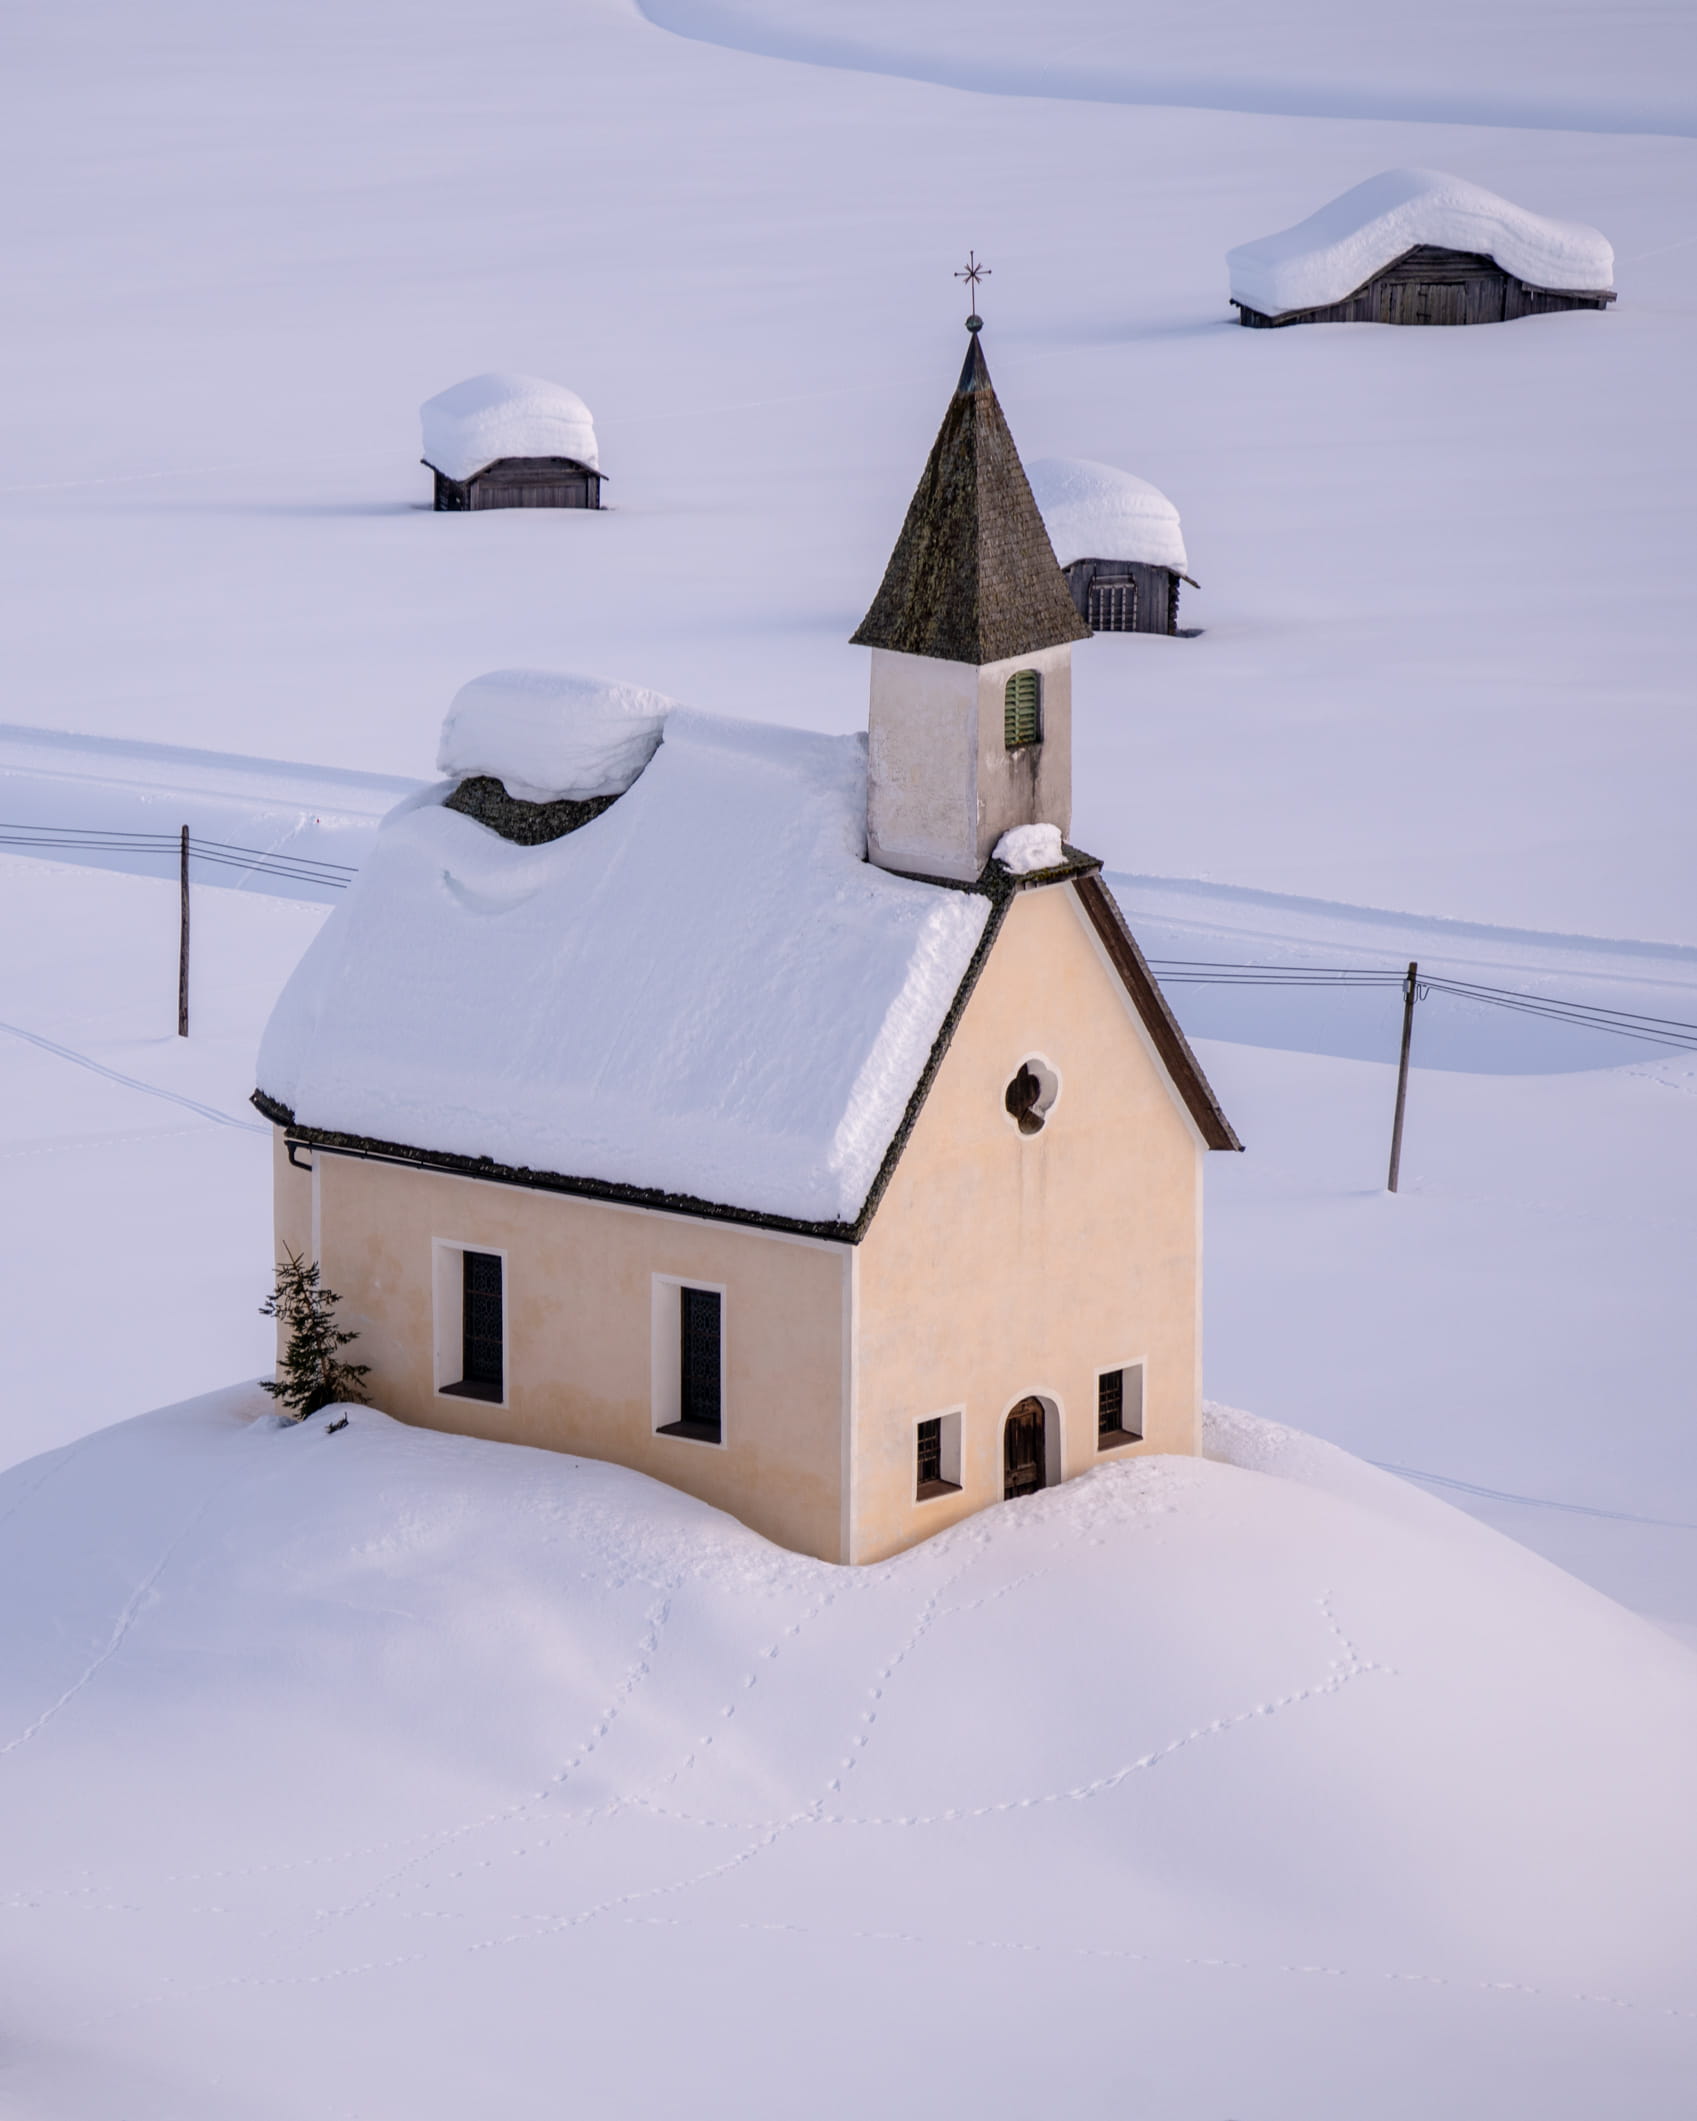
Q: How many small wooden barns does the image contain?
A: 3